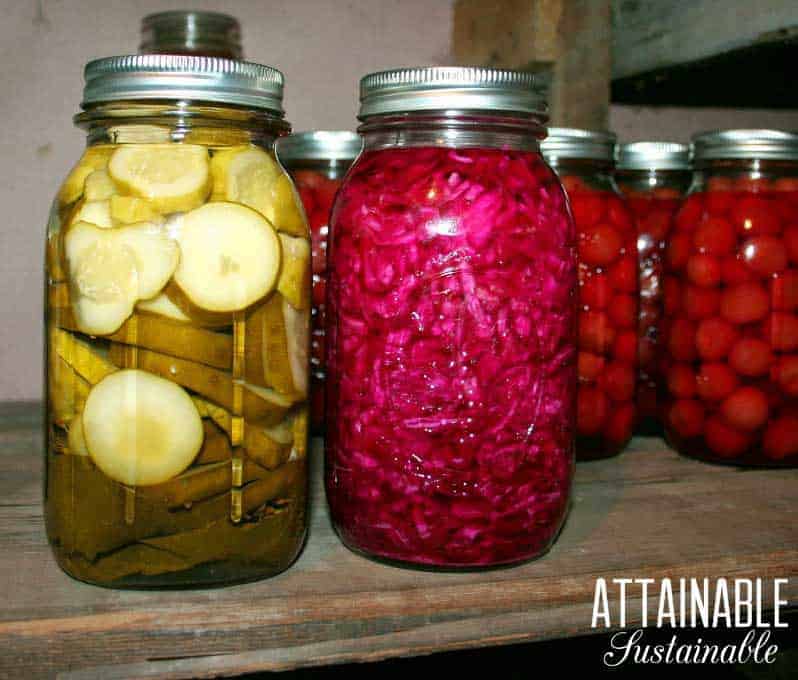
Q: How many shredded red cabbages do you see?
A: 1